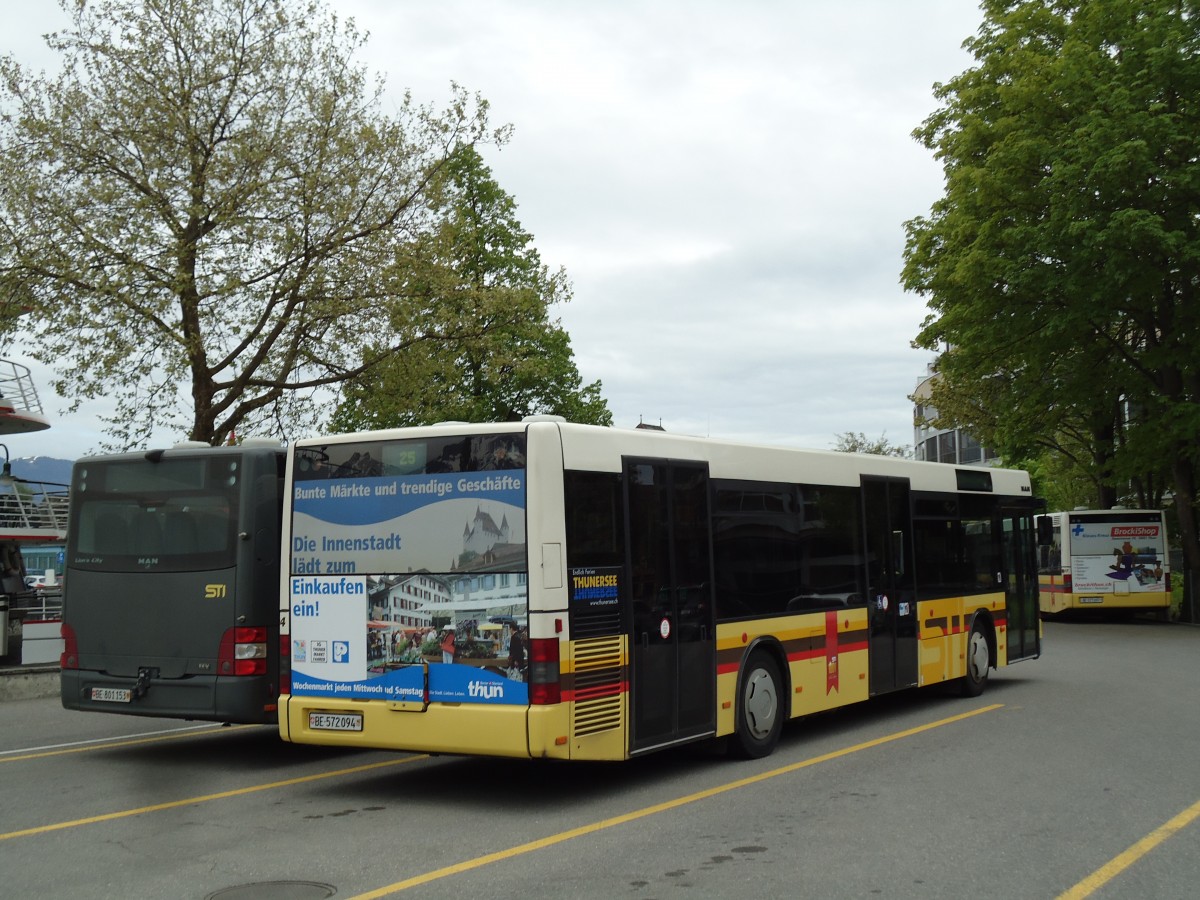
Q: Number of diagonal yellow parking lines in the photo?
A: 4